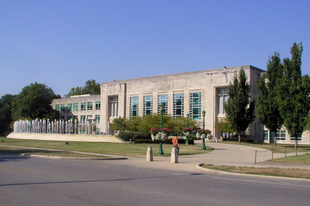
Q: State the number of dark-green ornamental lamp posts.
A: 3